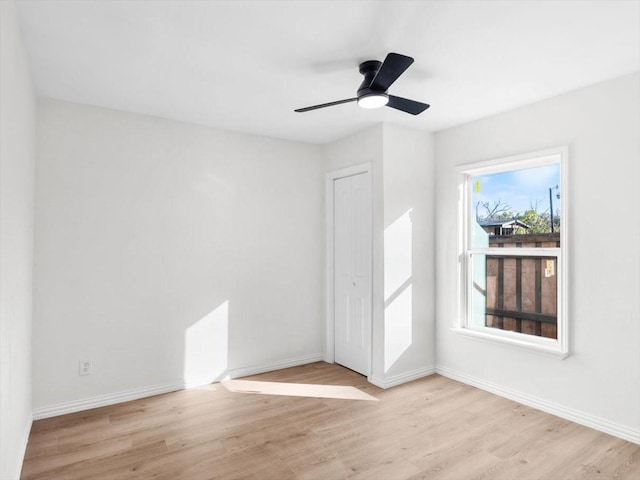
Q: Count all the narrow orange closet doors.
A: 0